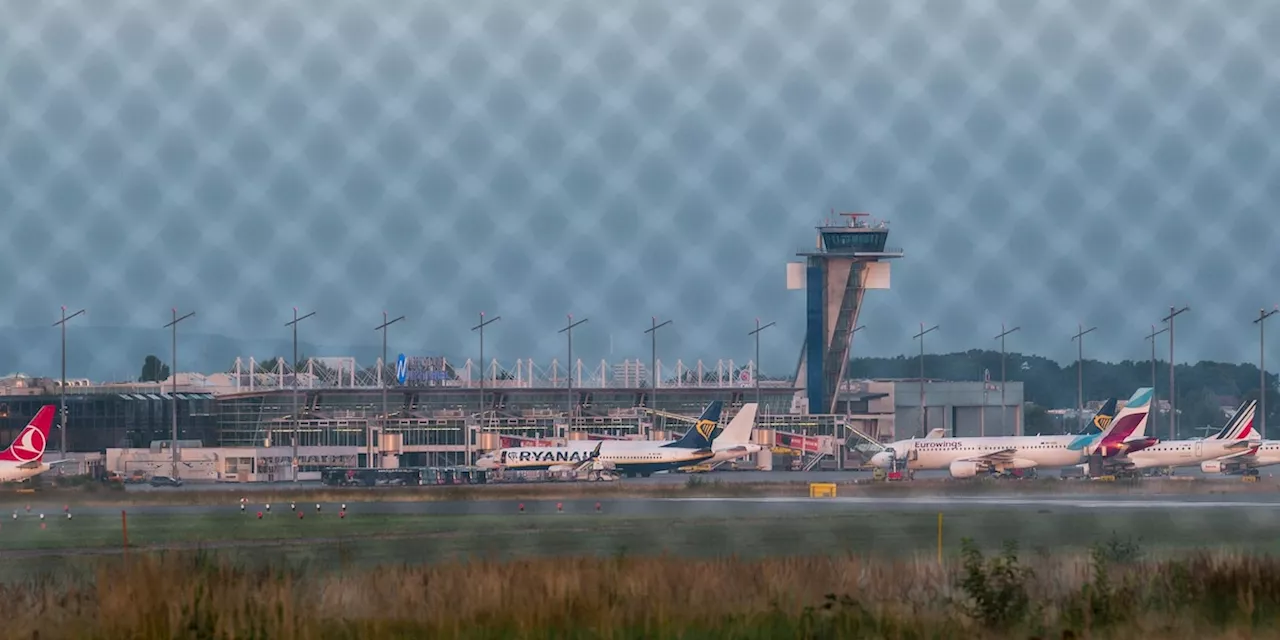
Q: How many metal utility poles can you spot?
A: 15